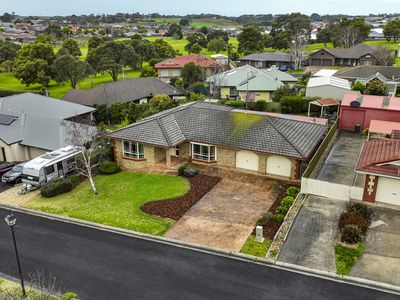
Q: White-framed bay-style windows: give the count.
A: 2